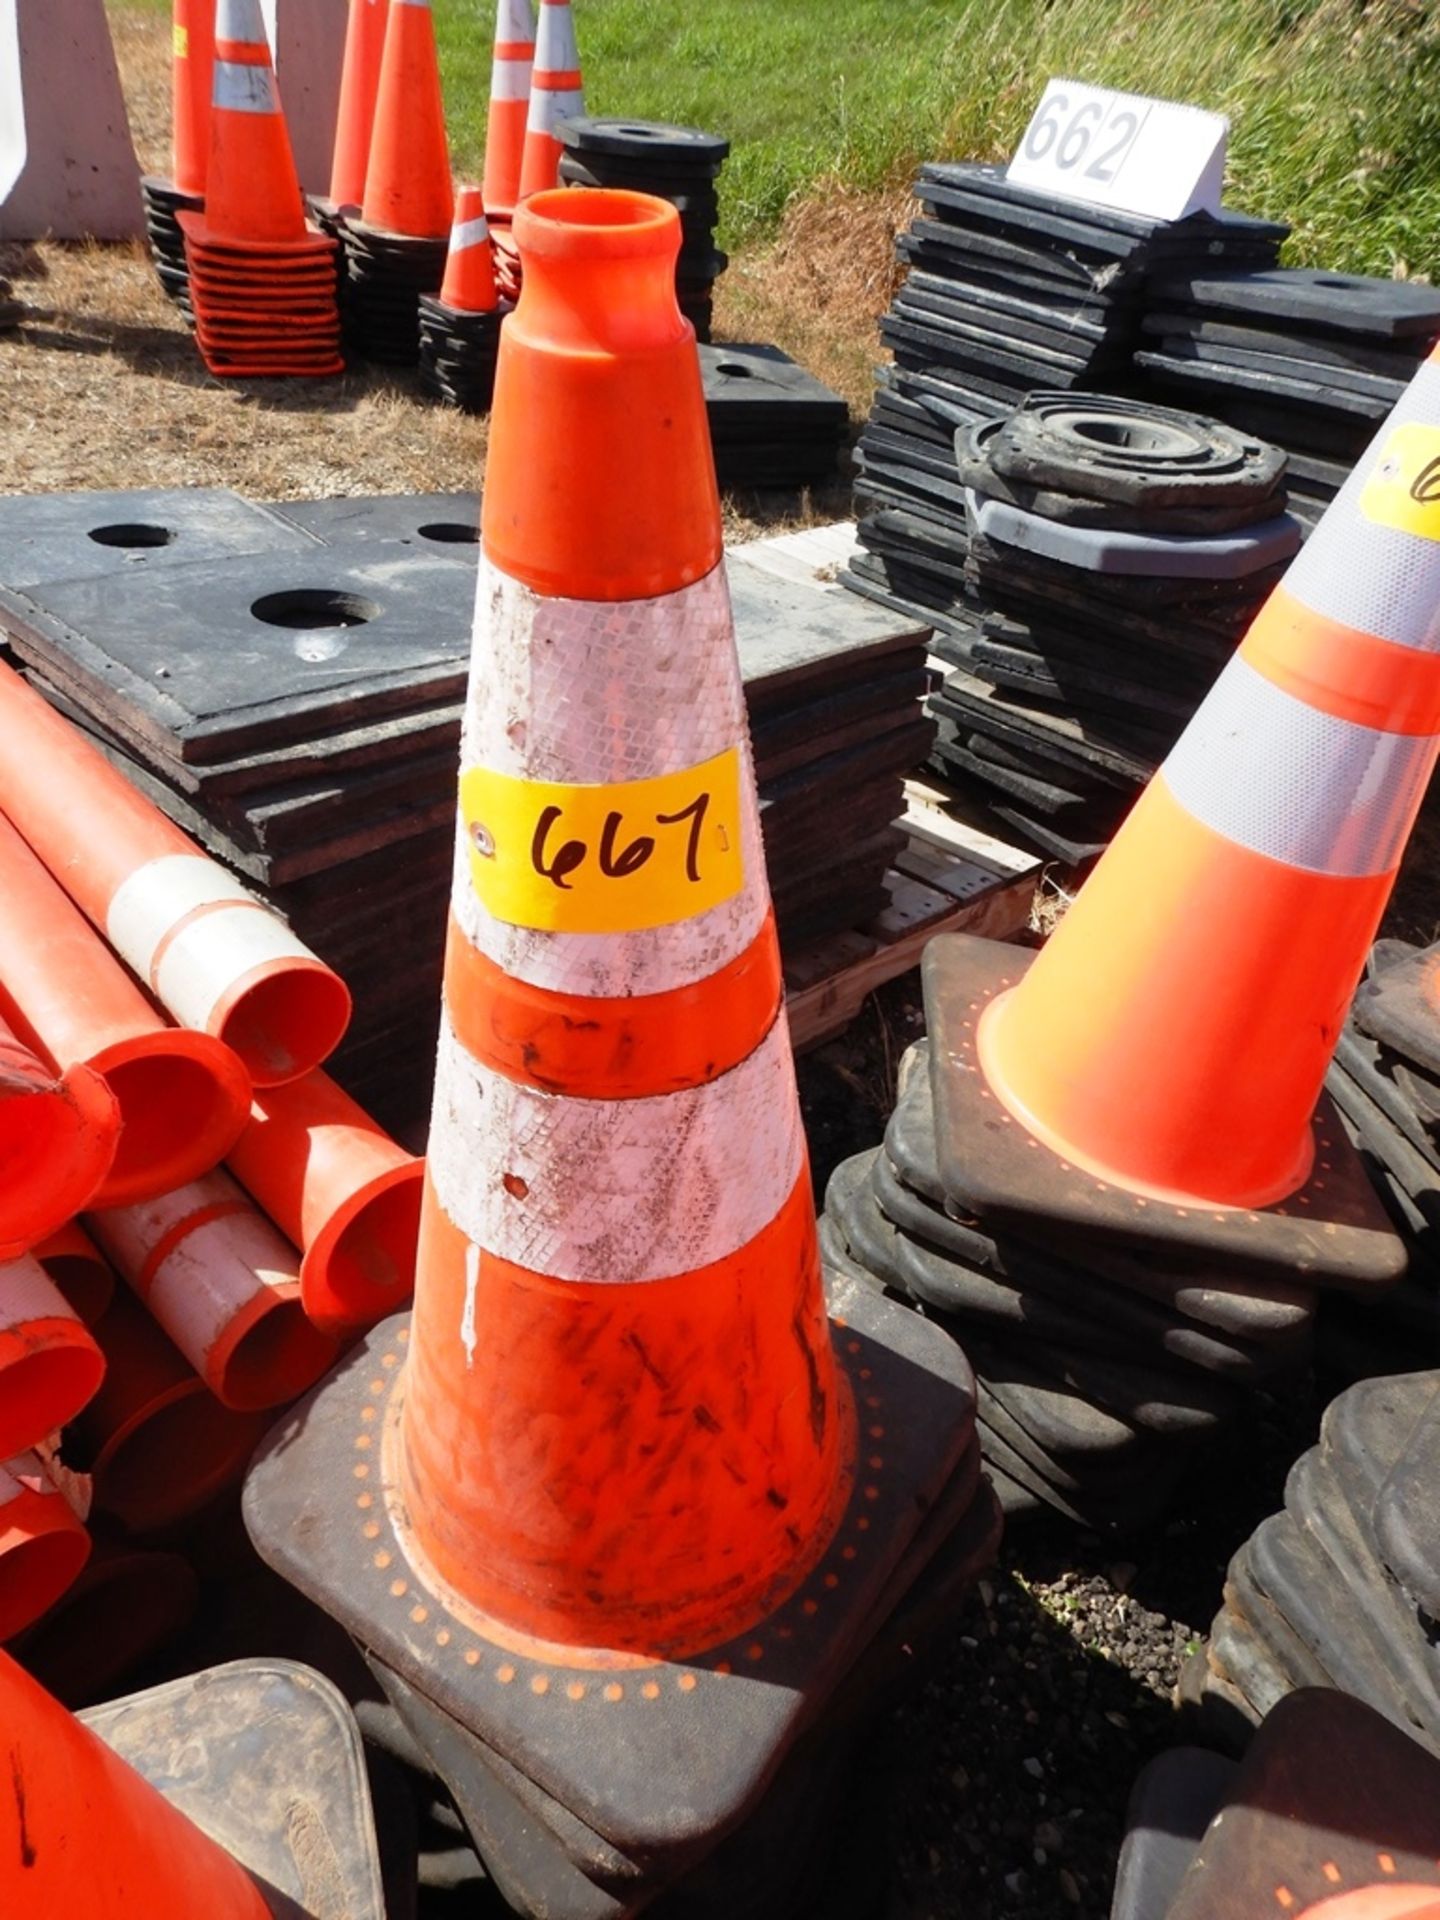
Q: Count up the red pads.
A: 10